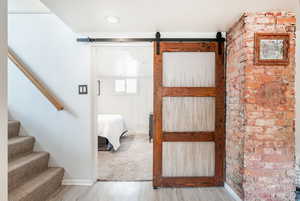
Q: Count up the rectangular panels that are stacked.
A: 3